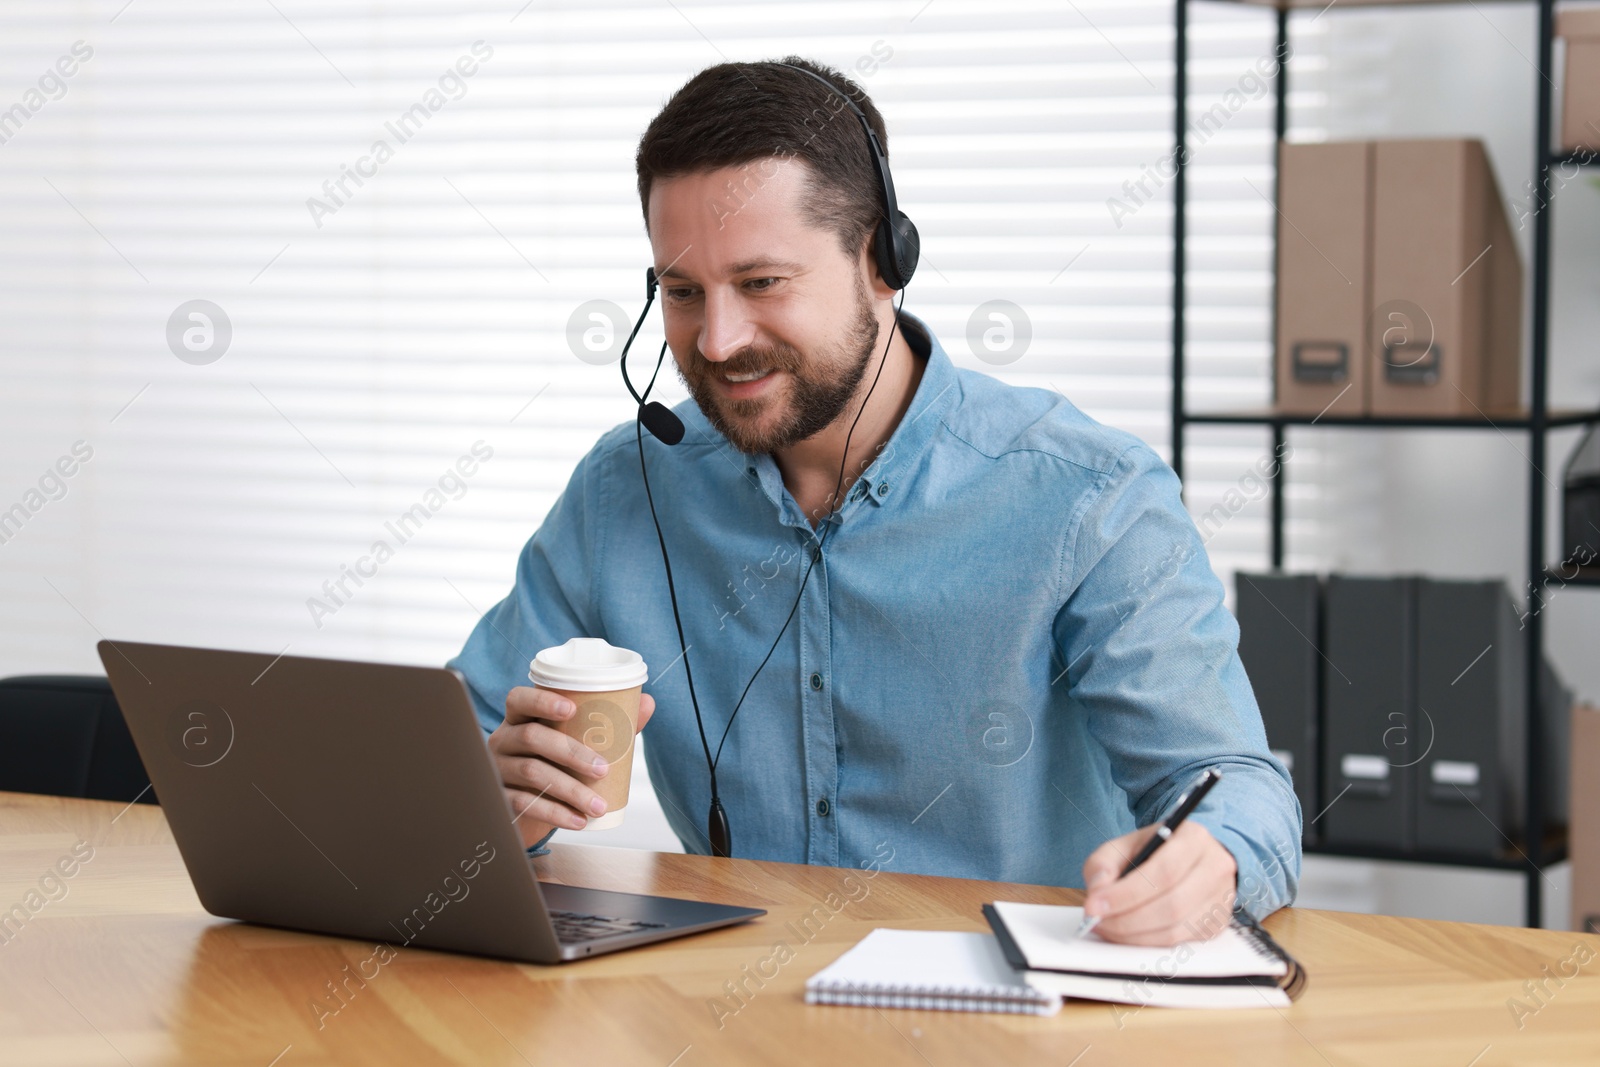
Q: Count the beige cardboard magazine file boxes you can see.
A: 2